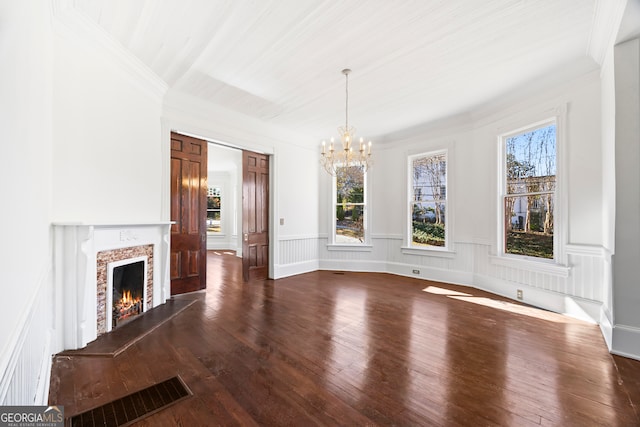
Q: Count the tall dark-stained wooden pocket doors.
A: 2